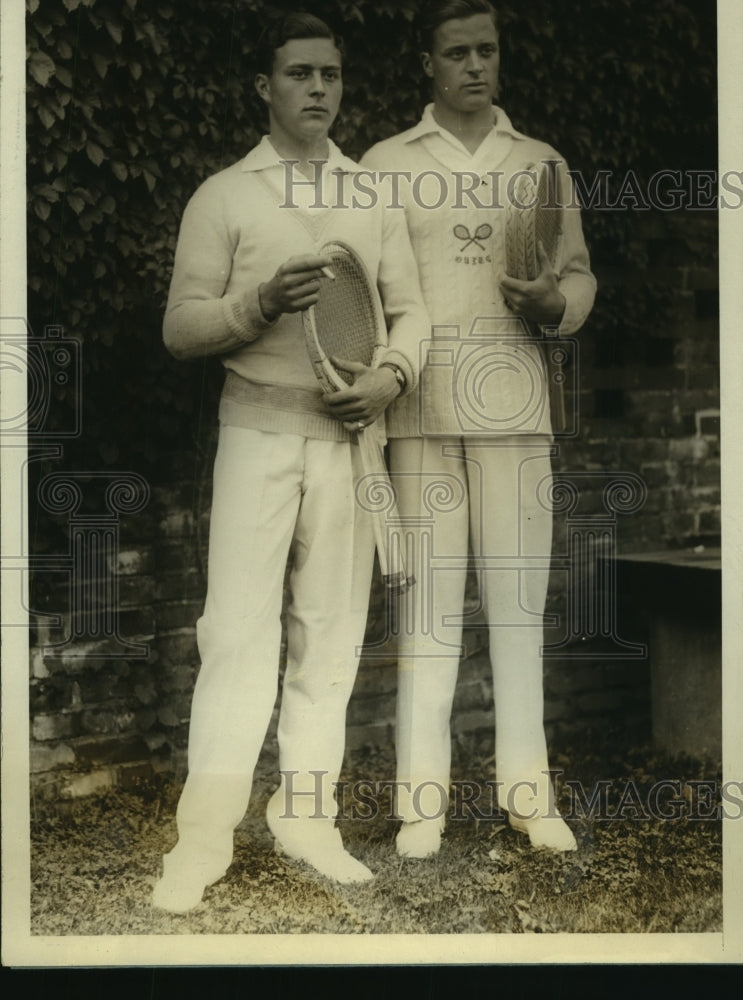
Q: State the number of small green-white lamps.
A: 0